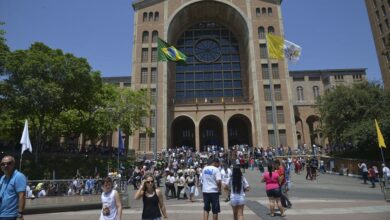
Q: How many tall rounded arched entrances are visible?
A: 3